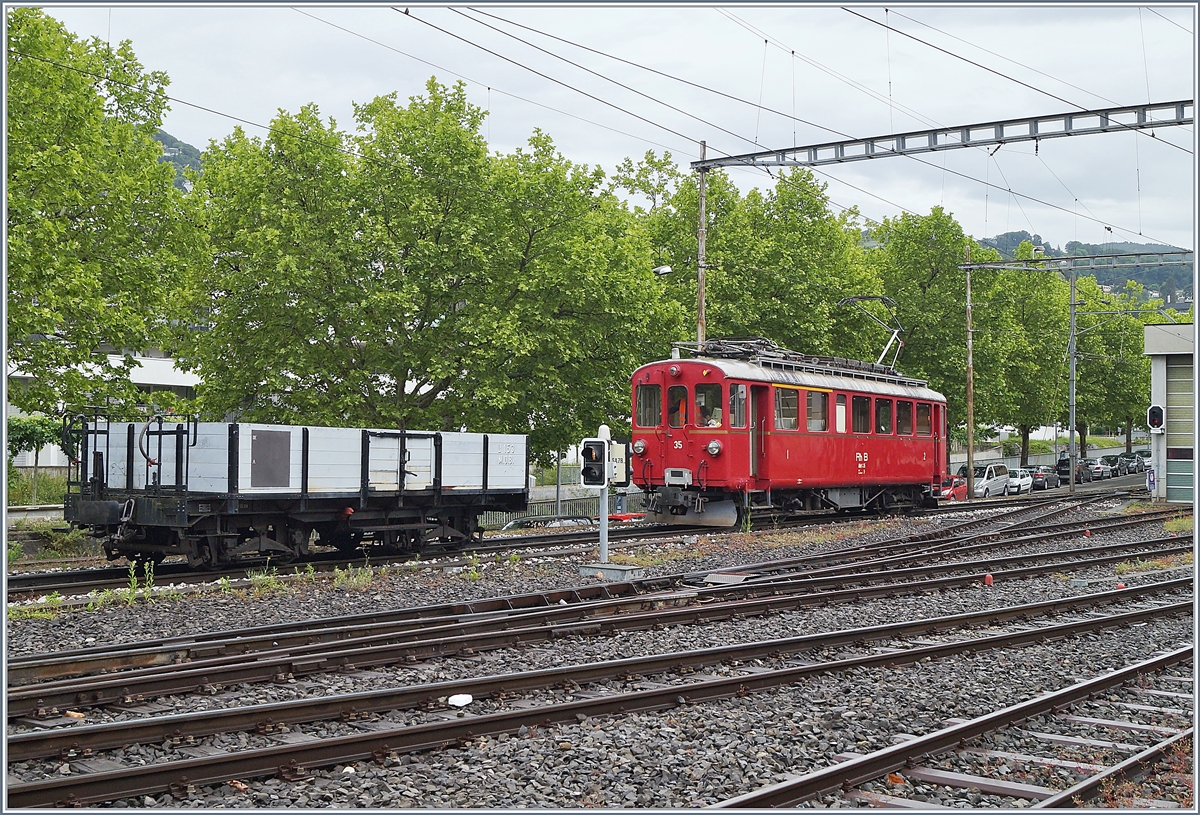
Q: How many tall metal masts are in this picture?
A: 3